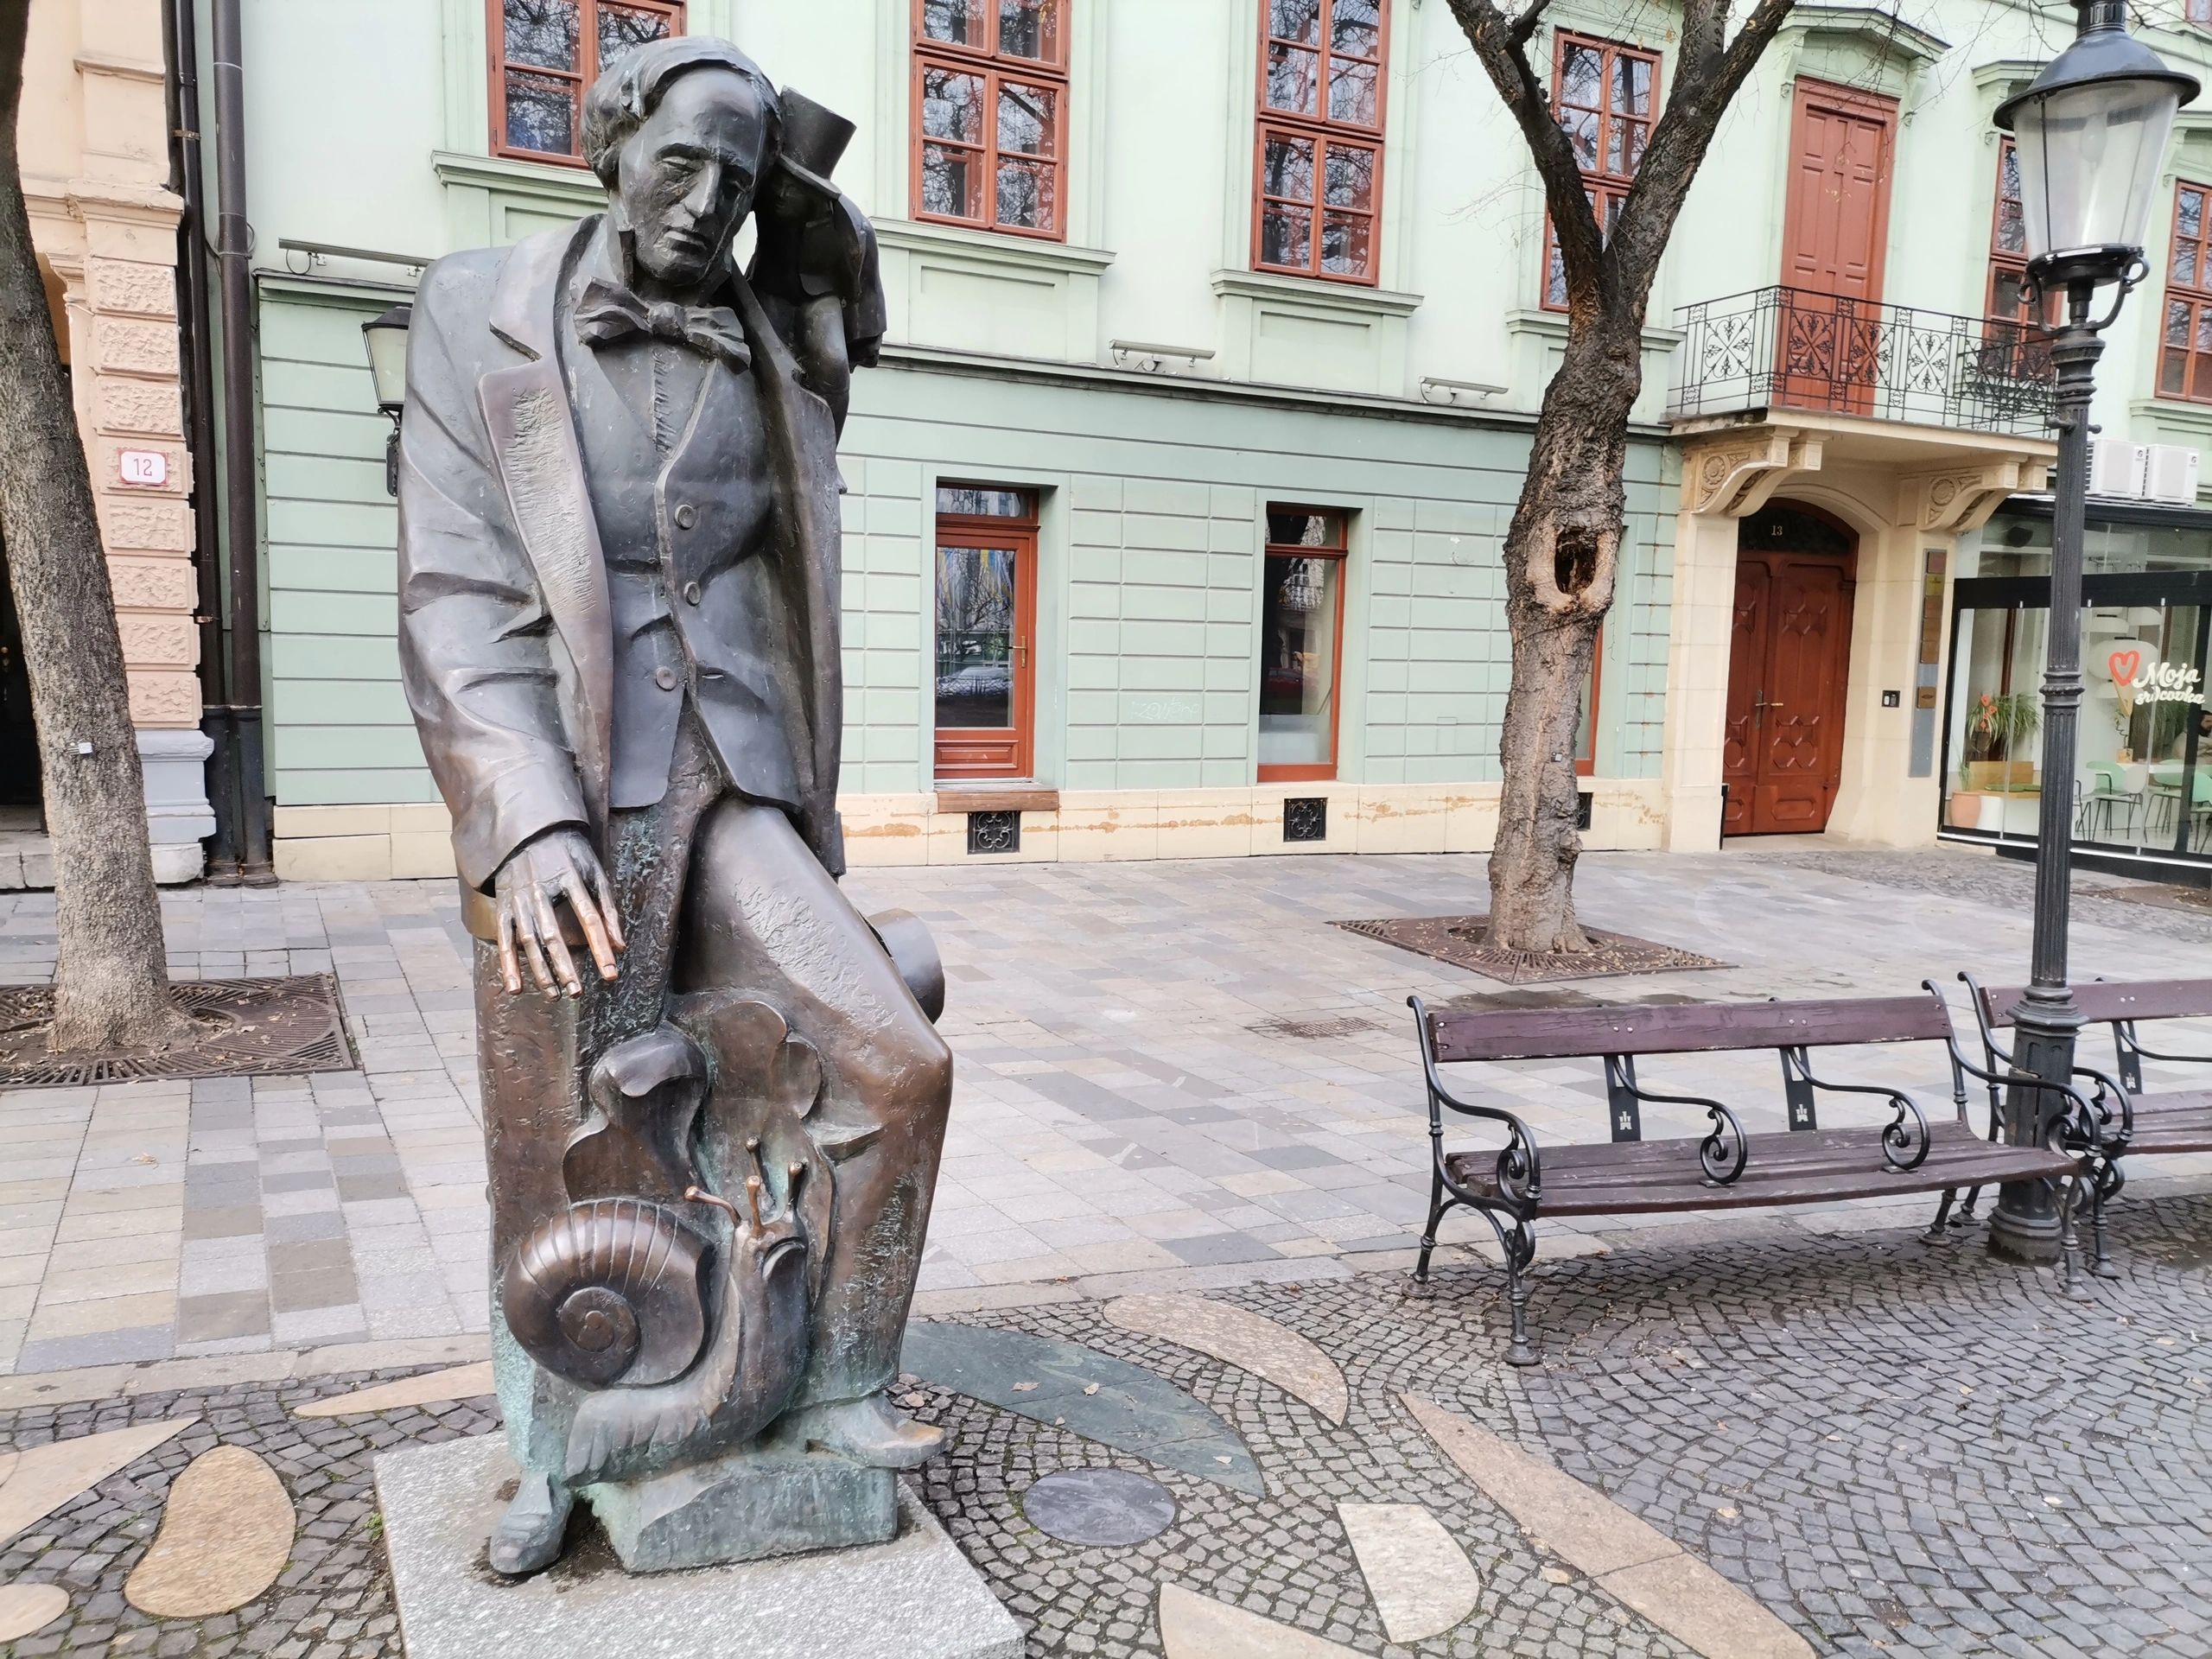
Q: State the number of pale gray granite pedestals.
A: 1